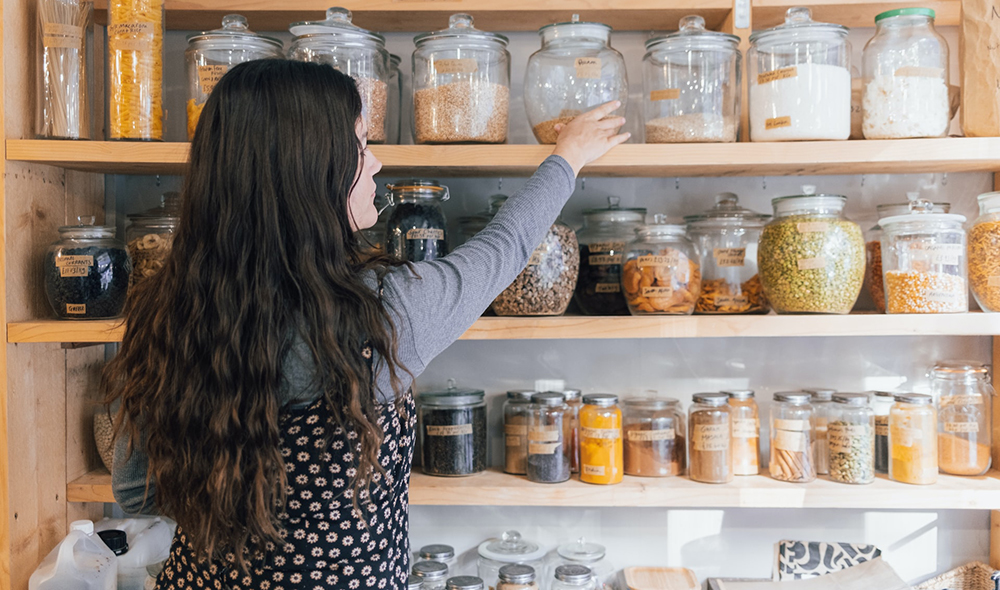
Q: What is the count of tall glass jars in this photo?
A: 2